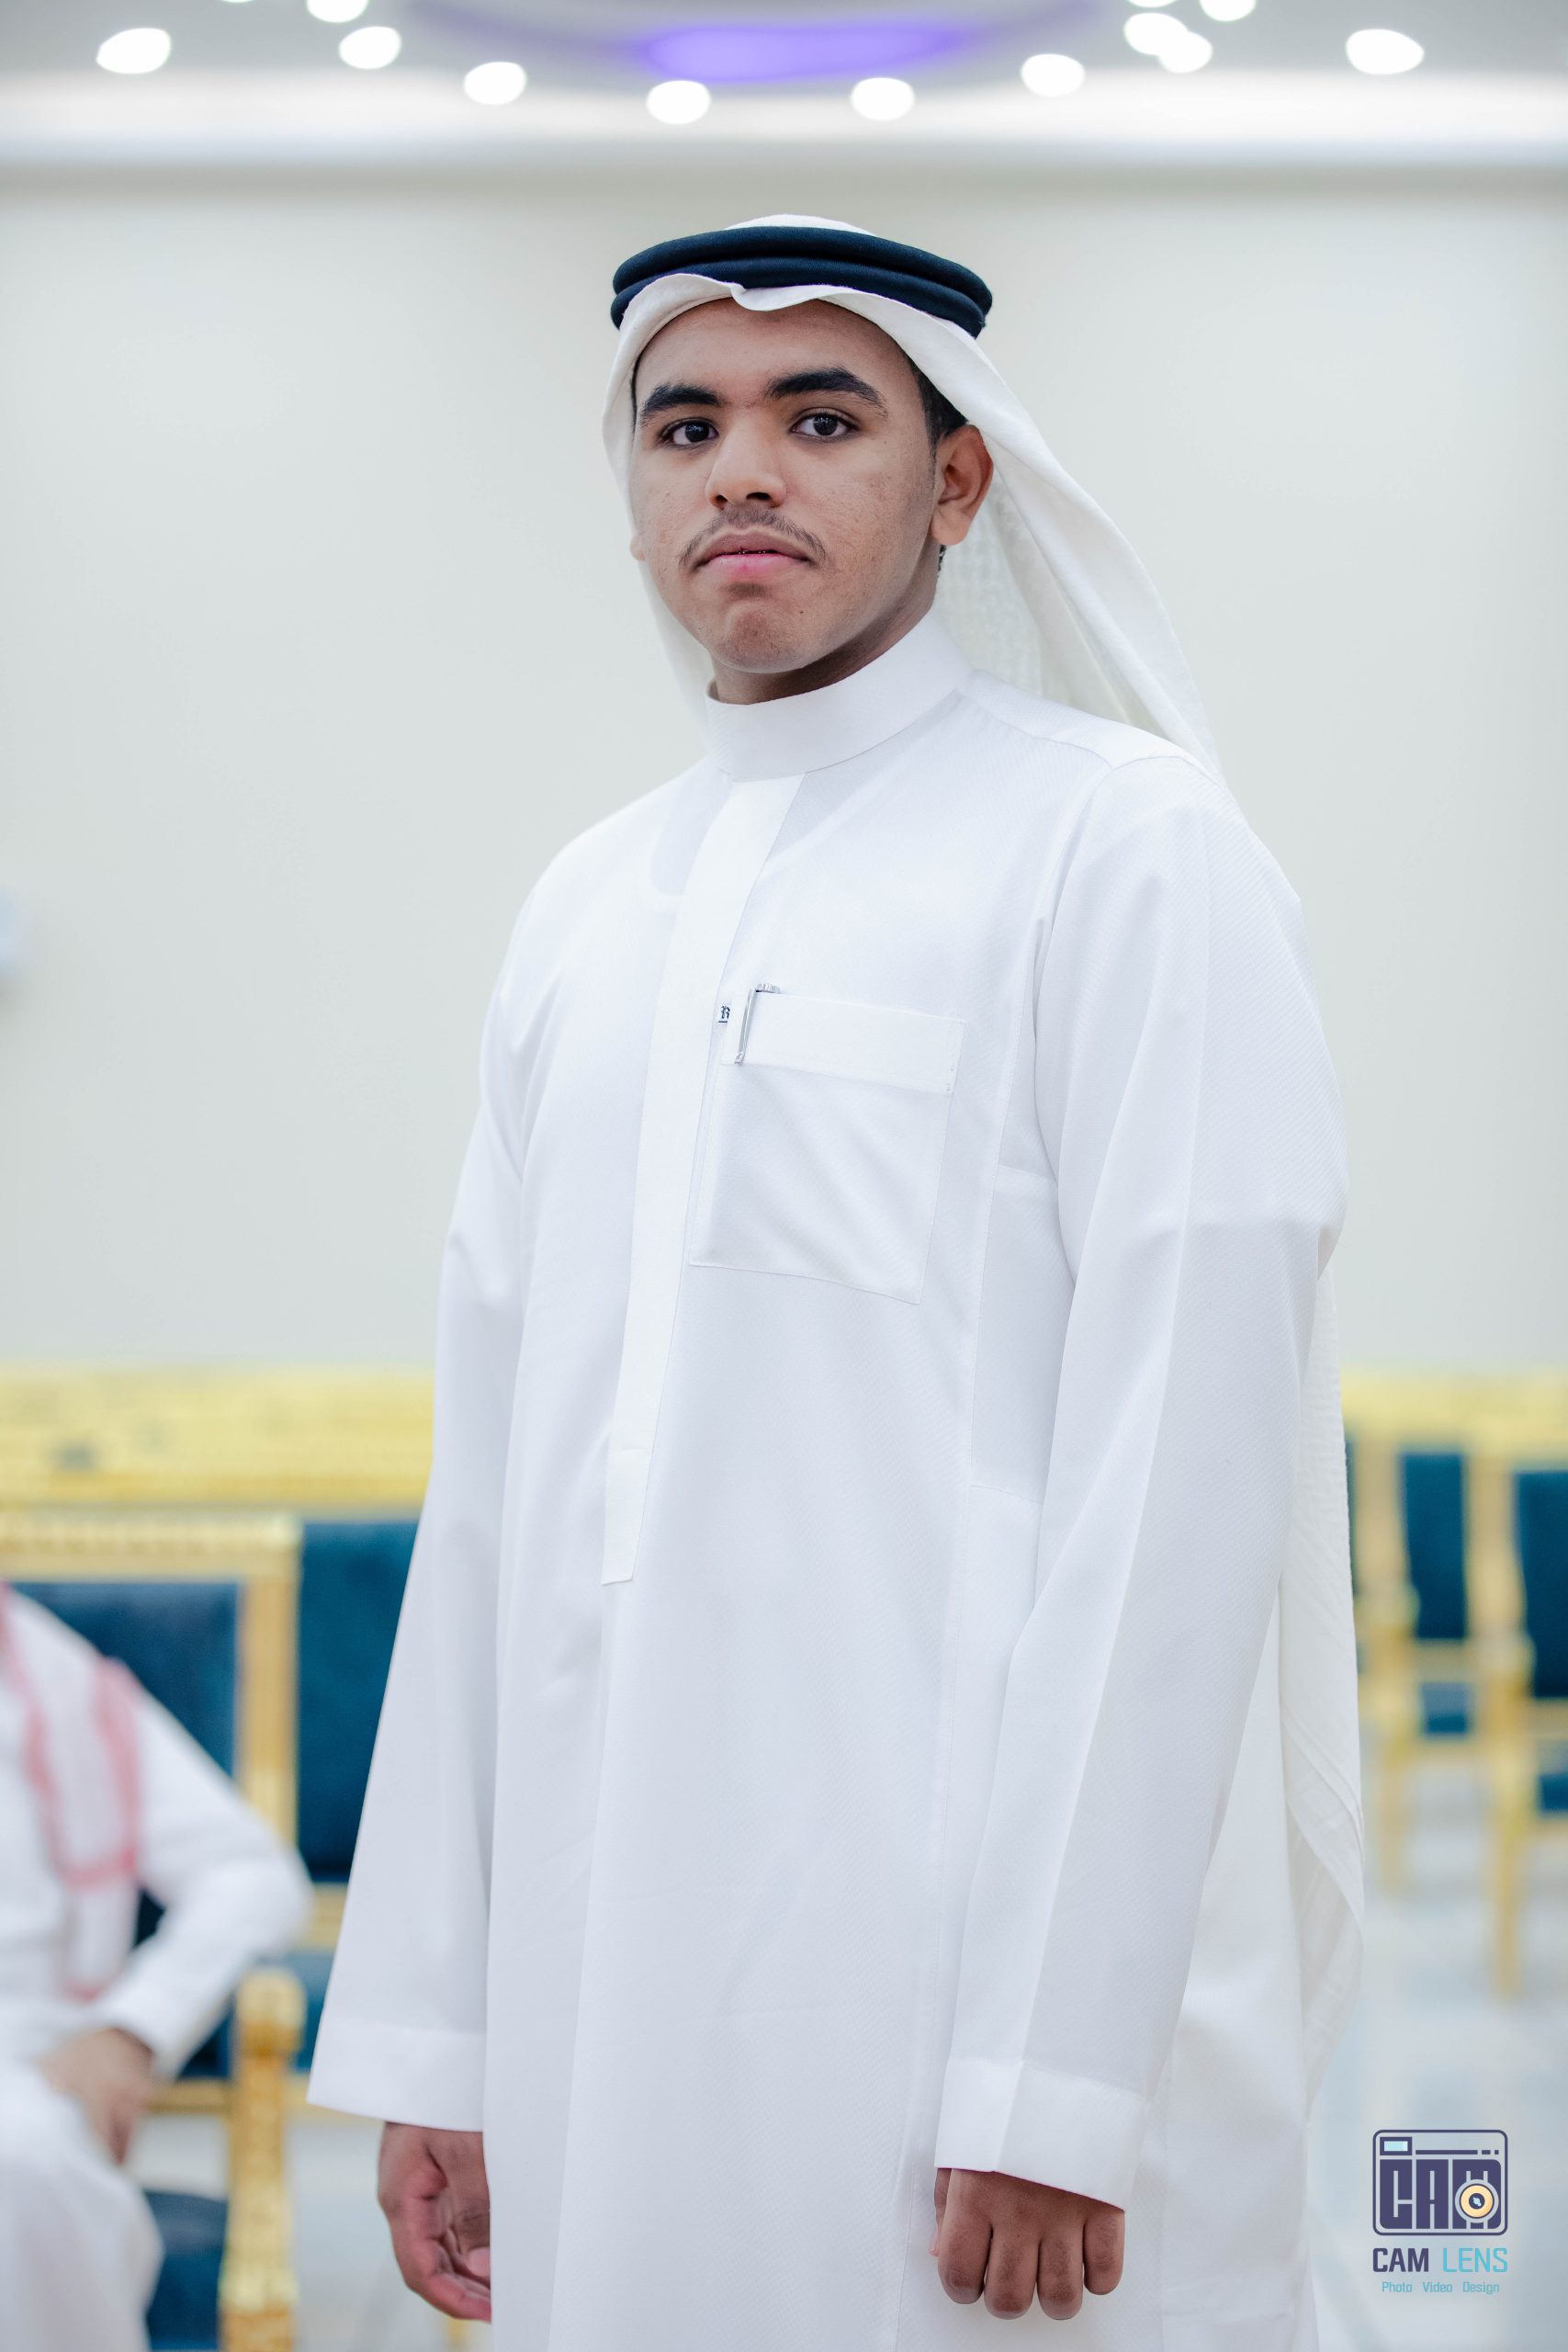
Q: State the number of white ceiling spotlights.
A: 13